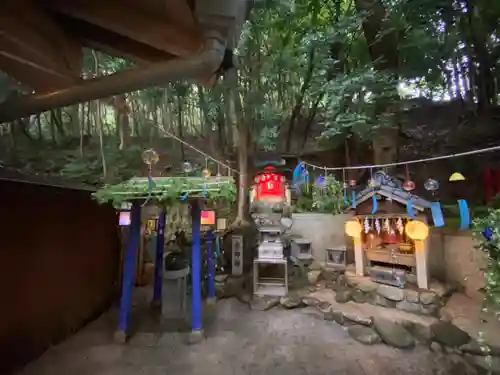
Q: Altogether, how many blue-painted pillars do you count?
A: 4